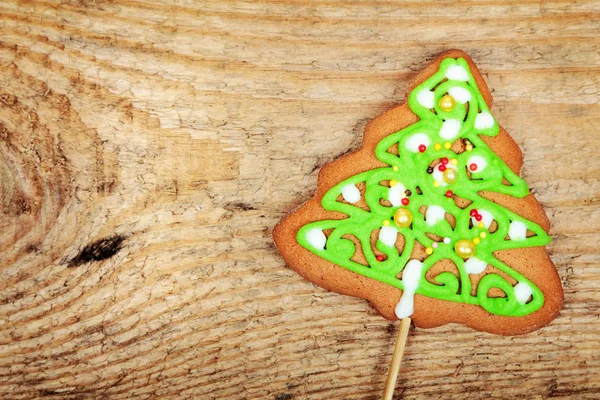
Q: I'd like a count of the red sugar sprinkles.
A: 9